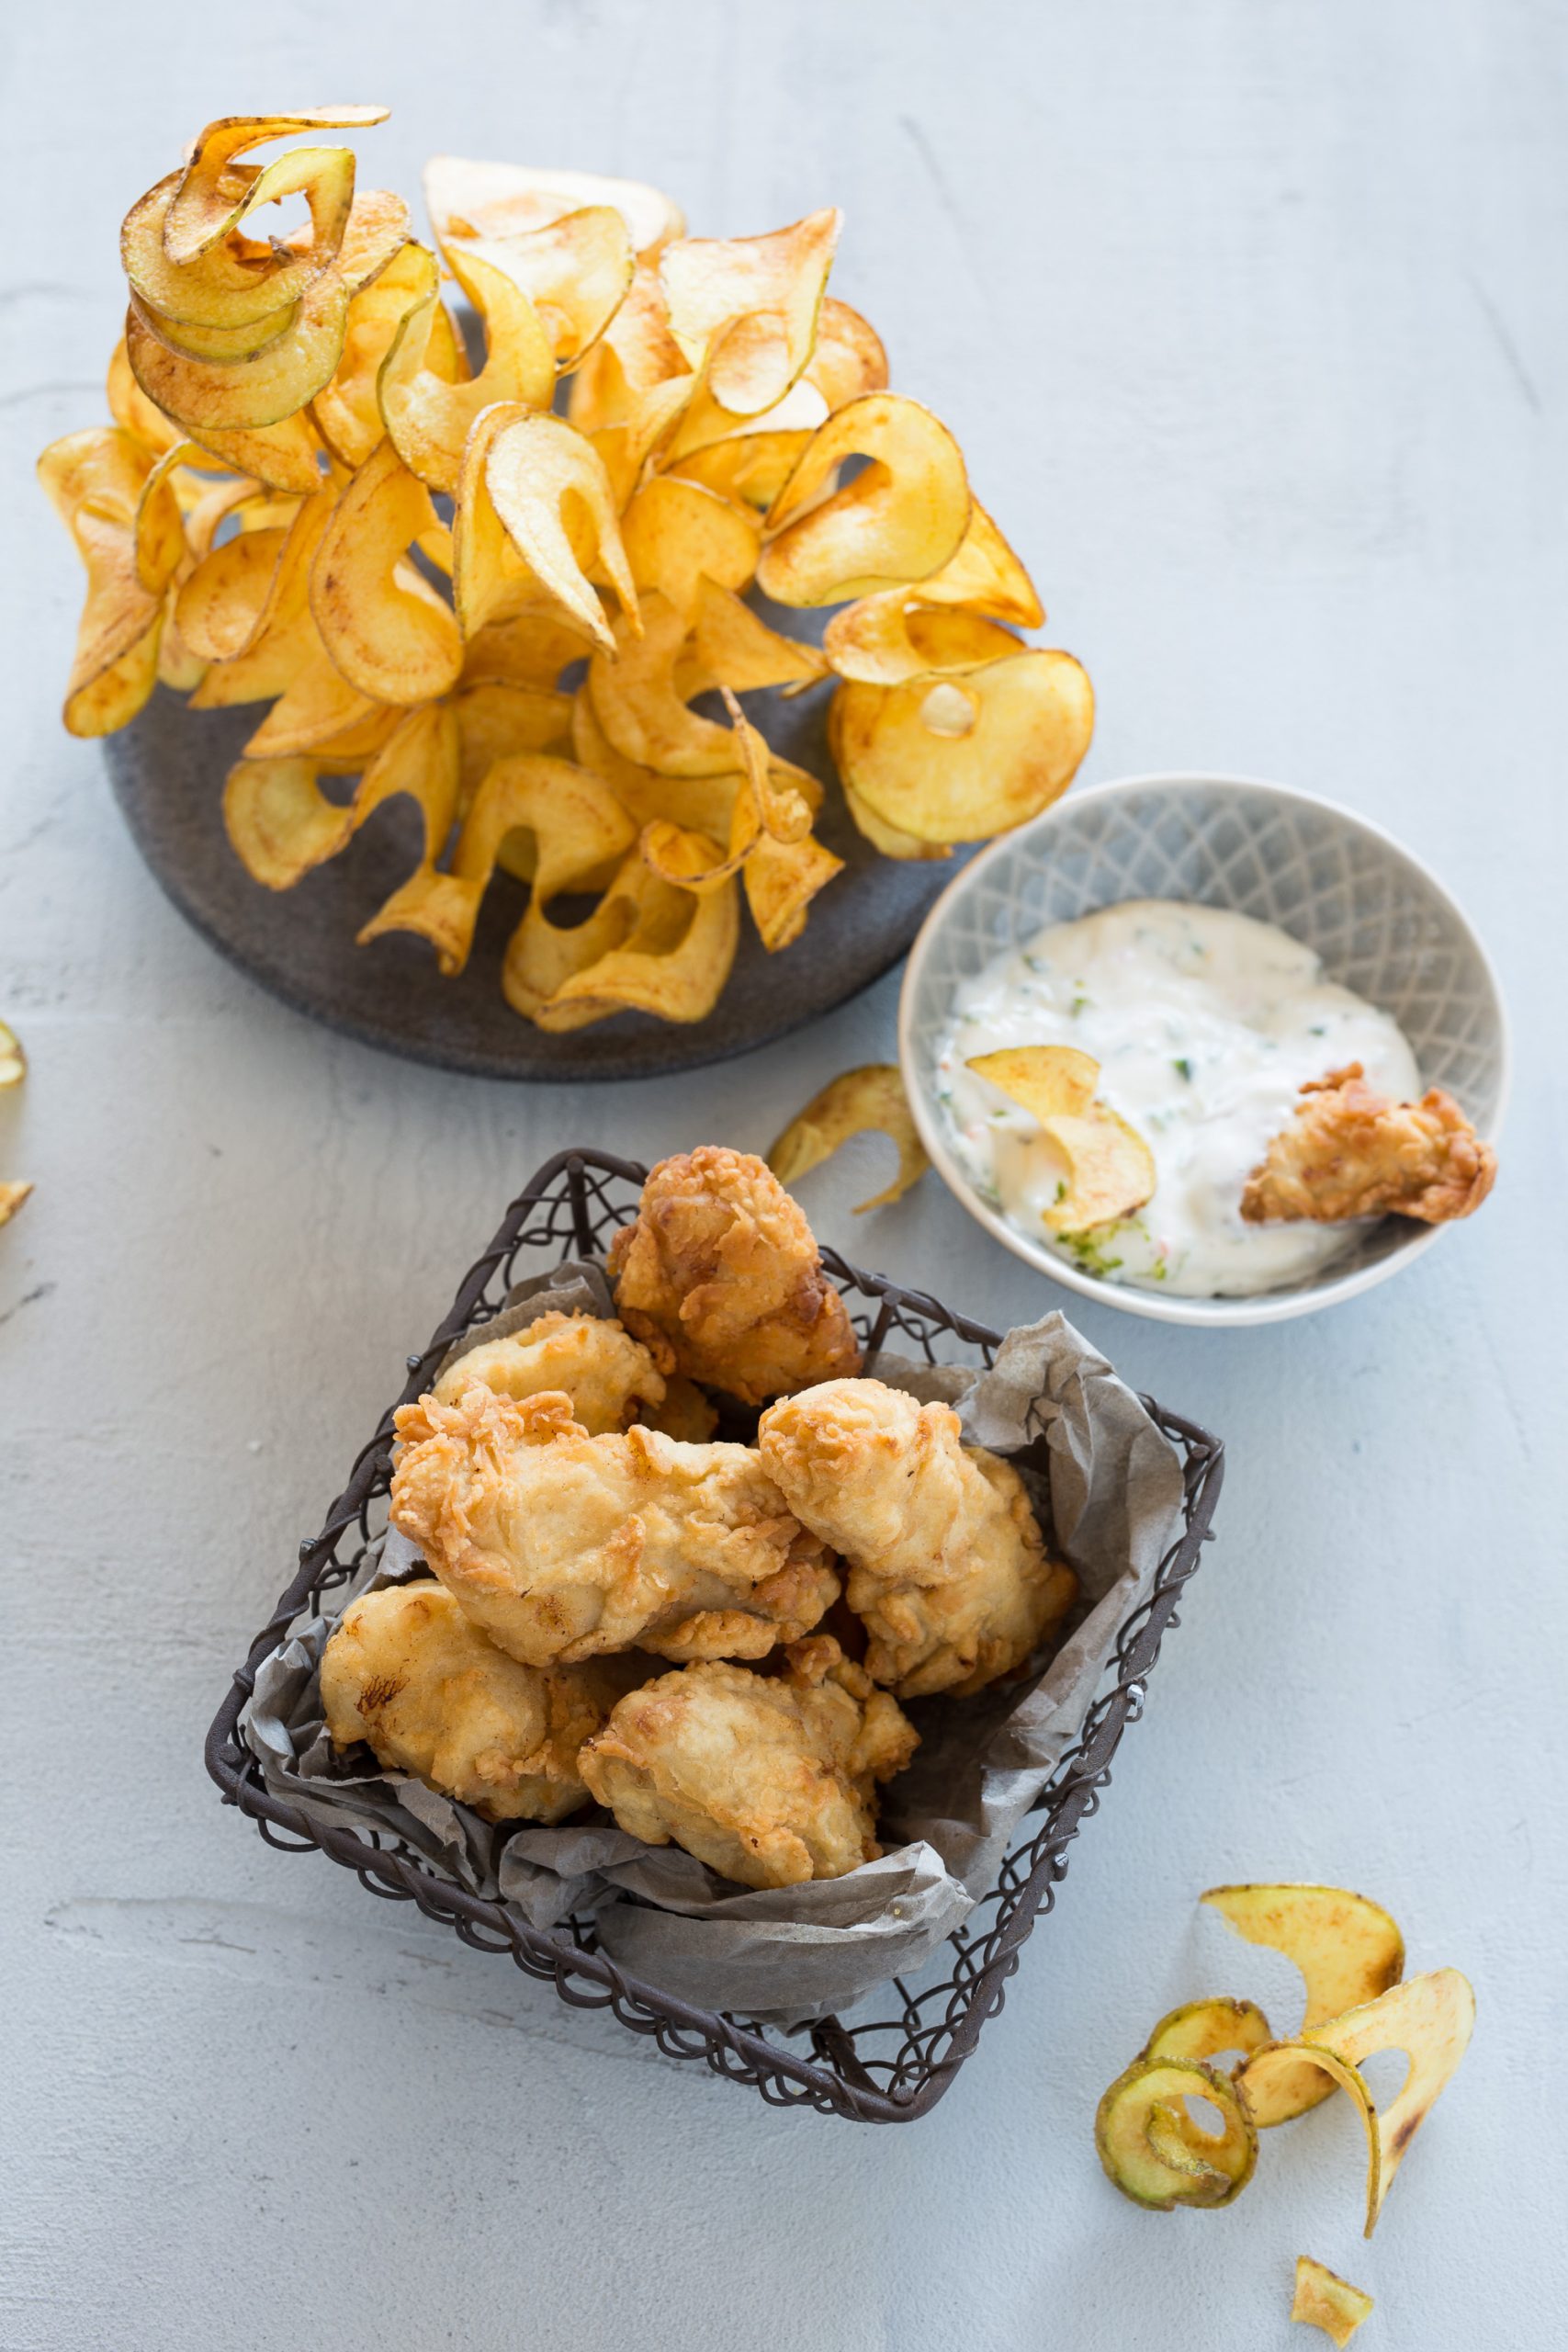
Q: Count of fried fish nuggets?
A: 7